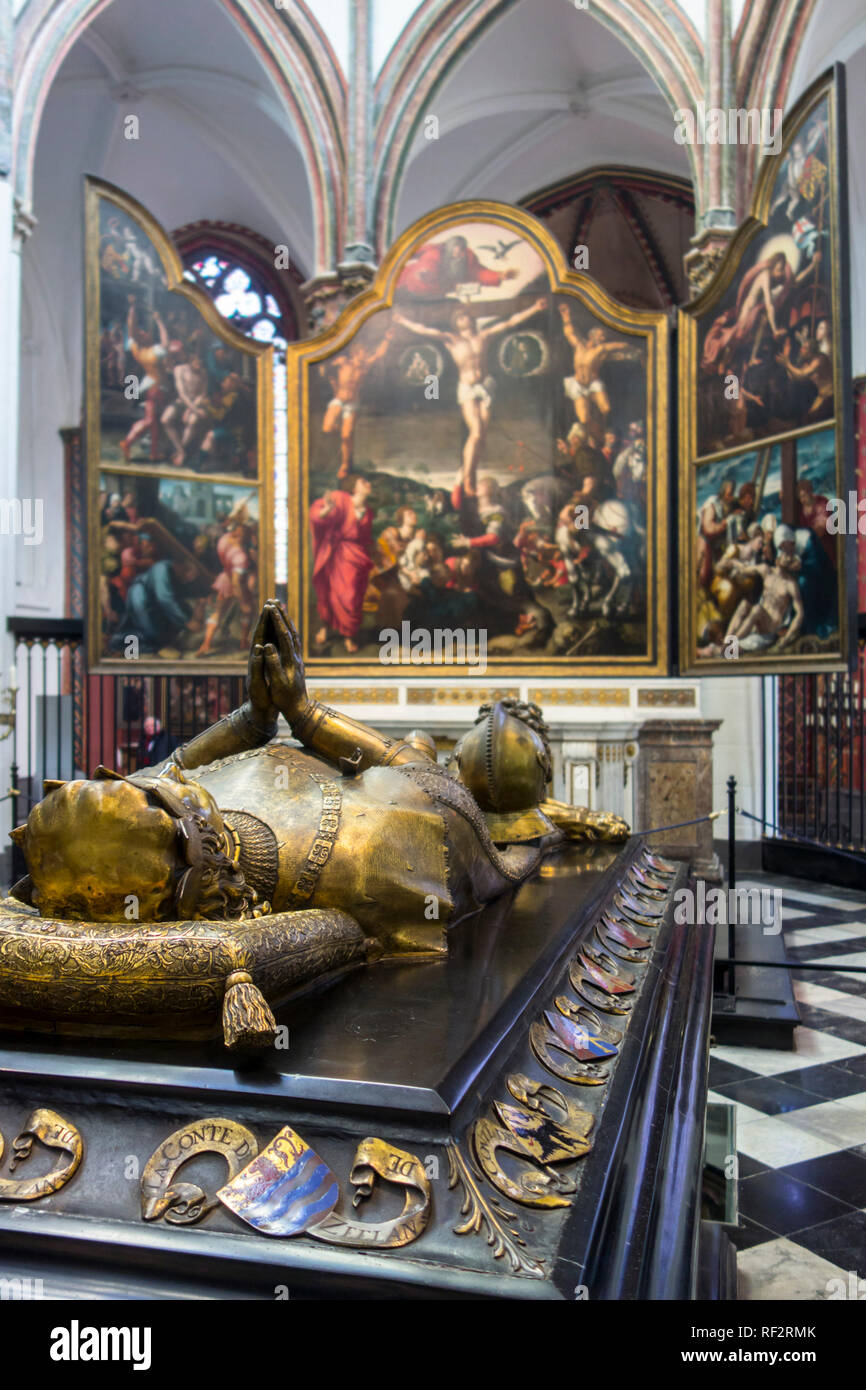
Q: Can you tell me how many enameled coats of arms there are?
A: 8